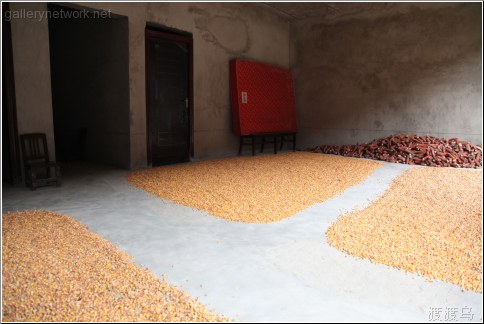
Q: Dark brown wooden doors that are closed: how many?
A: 1